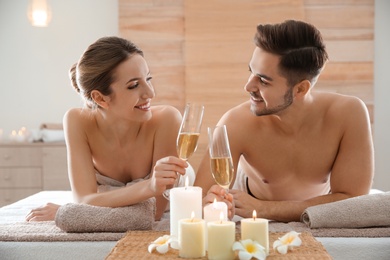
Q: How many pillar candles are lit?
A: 5